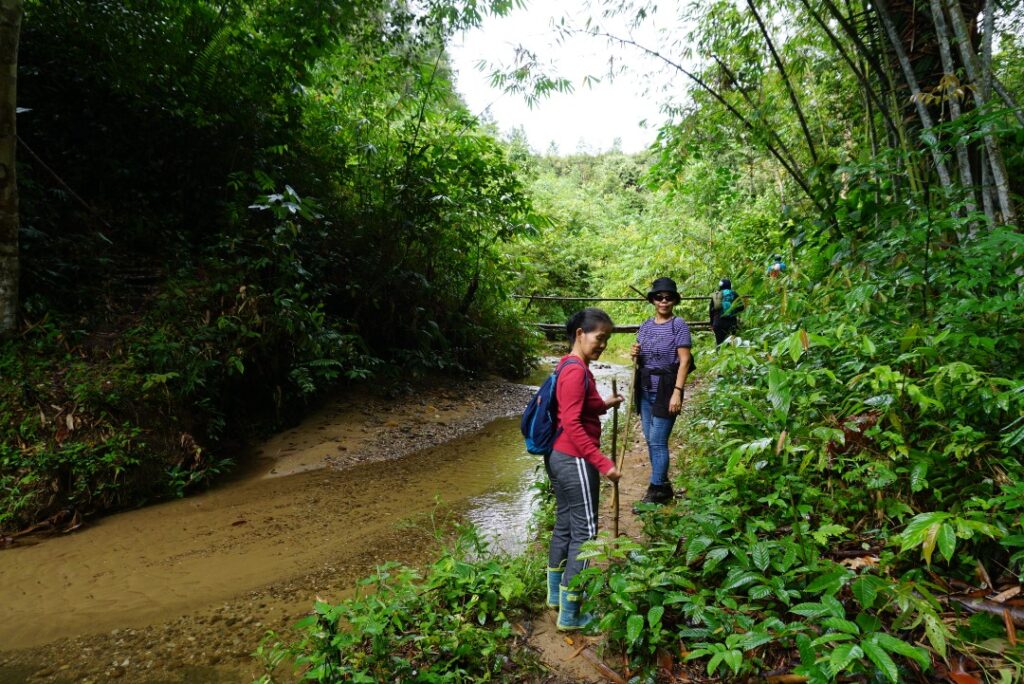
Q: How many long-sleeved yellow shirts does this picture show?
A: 0